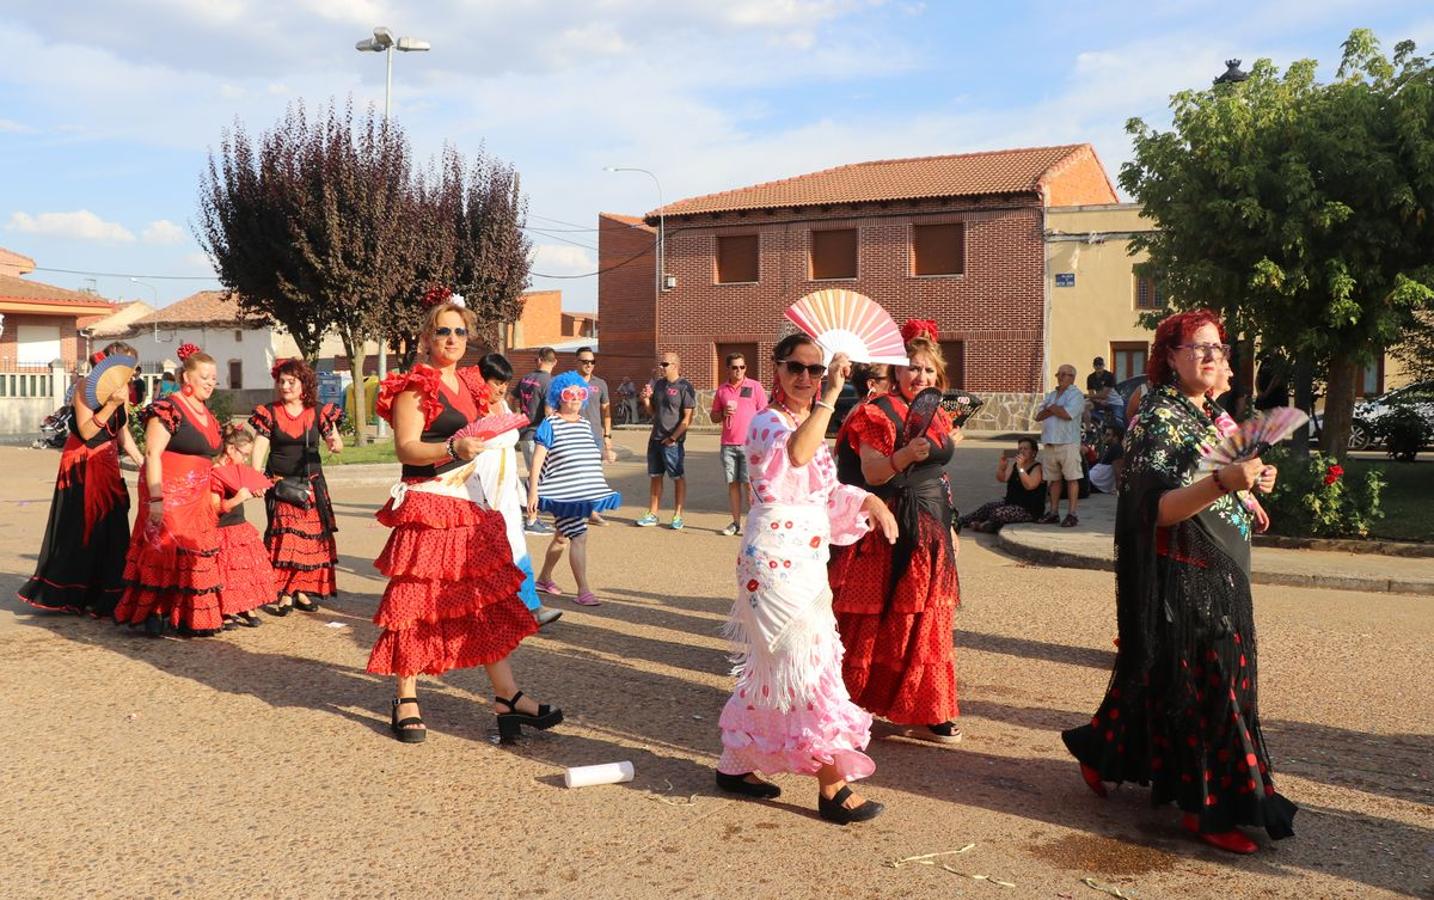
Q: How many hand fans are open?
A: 7